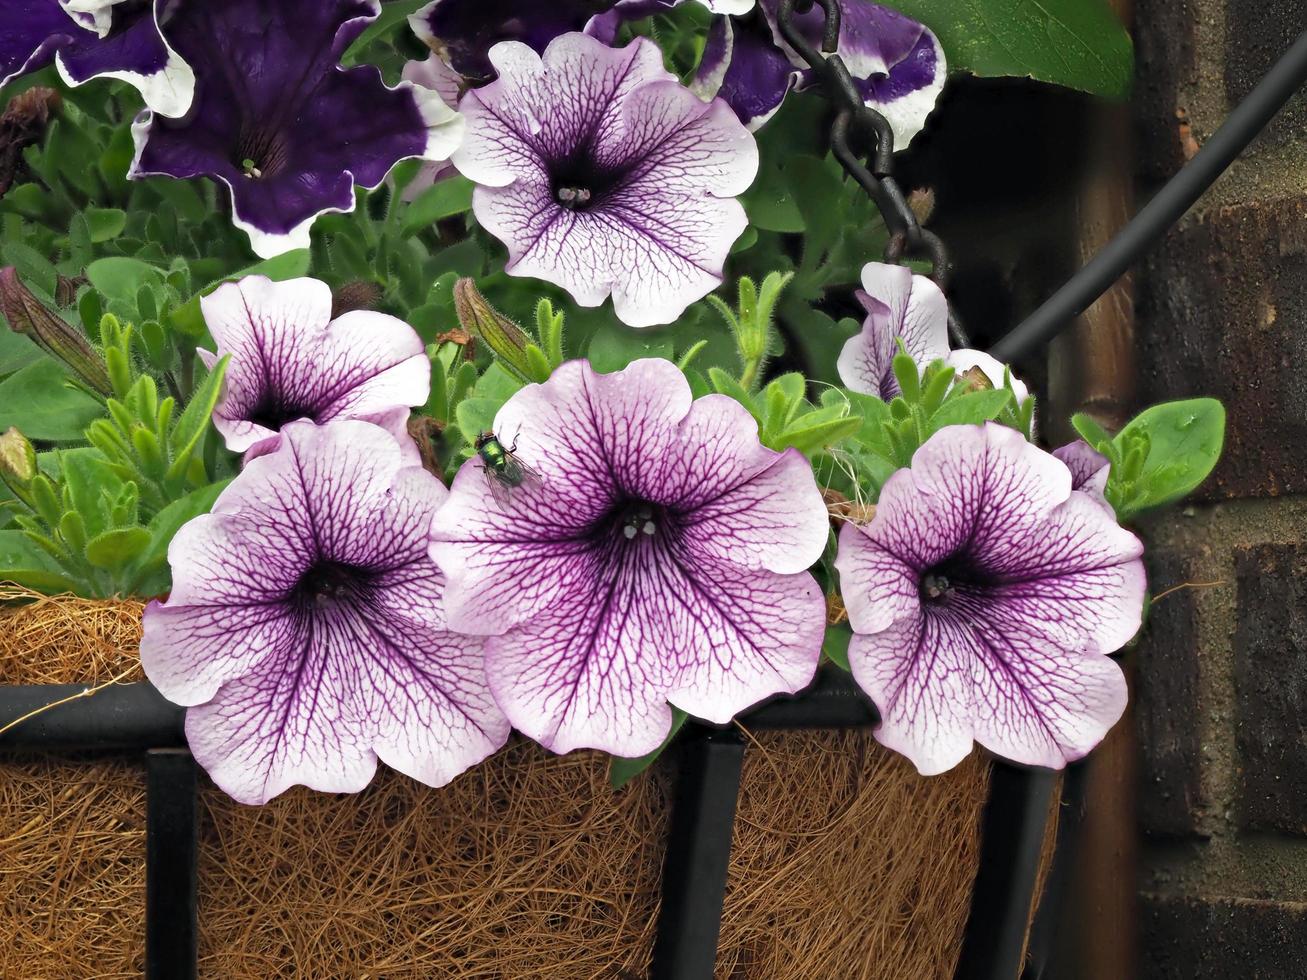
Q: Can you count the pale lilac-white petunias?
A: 6